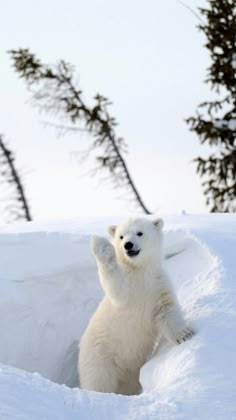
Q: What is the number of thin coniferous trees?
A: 2